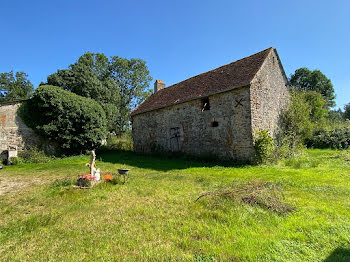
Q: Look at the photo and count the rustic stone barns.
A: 1